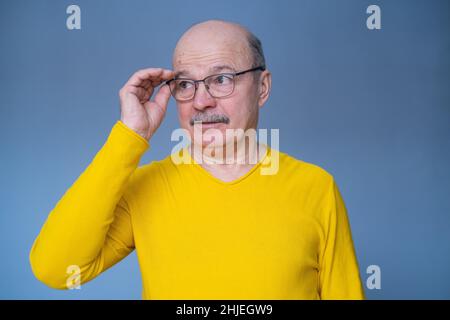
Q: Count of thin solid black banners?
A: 1